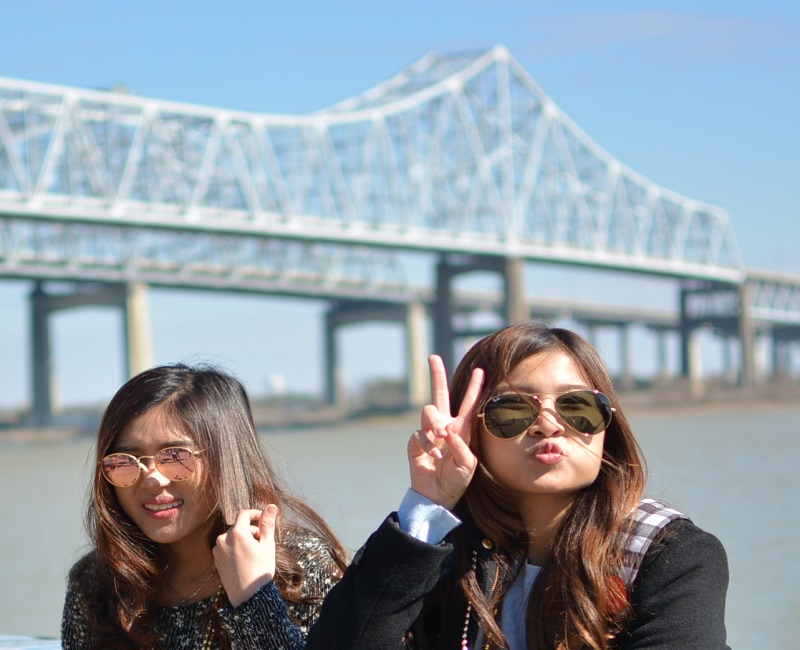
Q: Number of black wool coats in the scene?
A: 1